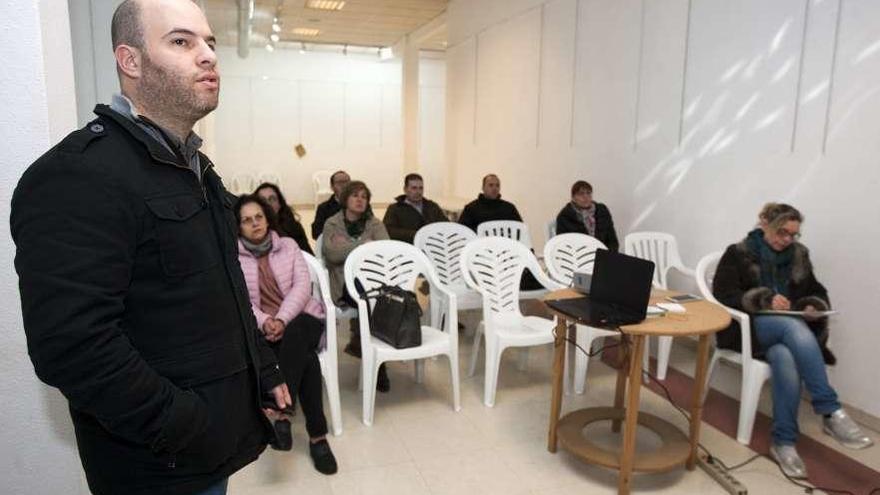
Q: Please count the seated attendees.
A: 8